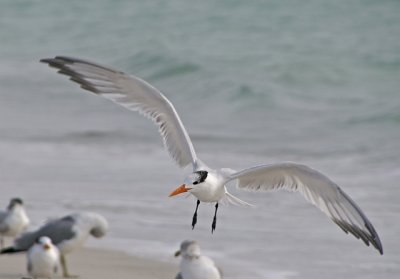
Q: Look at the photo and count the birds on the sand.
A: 4